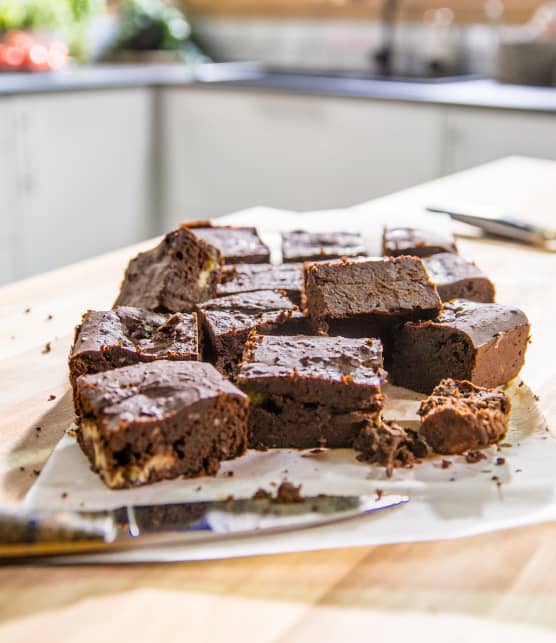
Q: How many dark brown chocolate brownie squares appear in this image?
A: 12